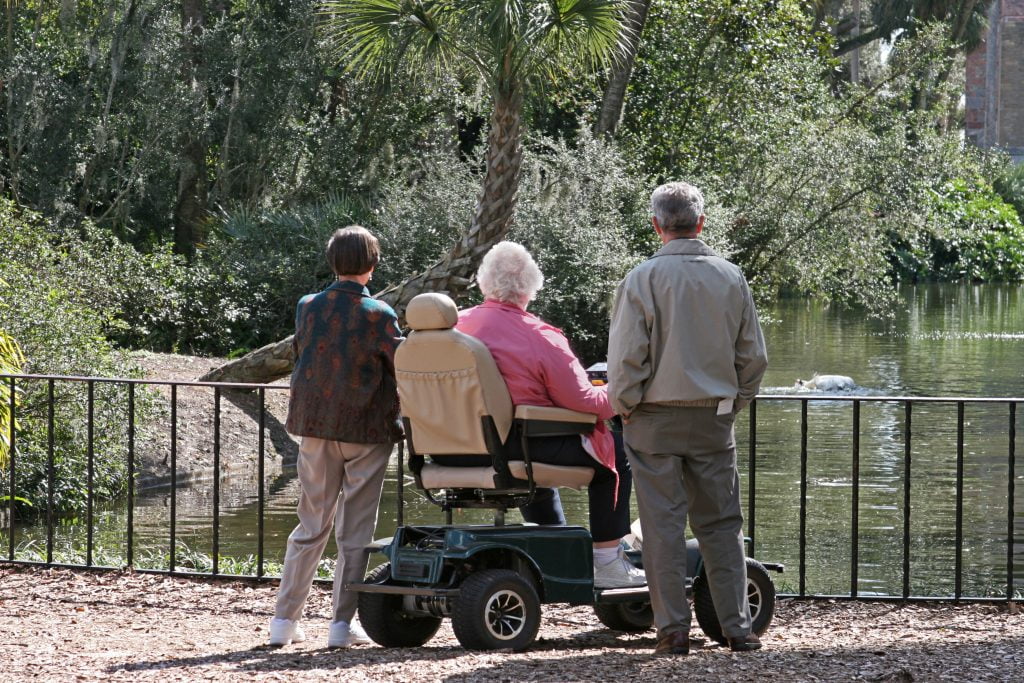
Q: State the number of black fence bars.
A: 14